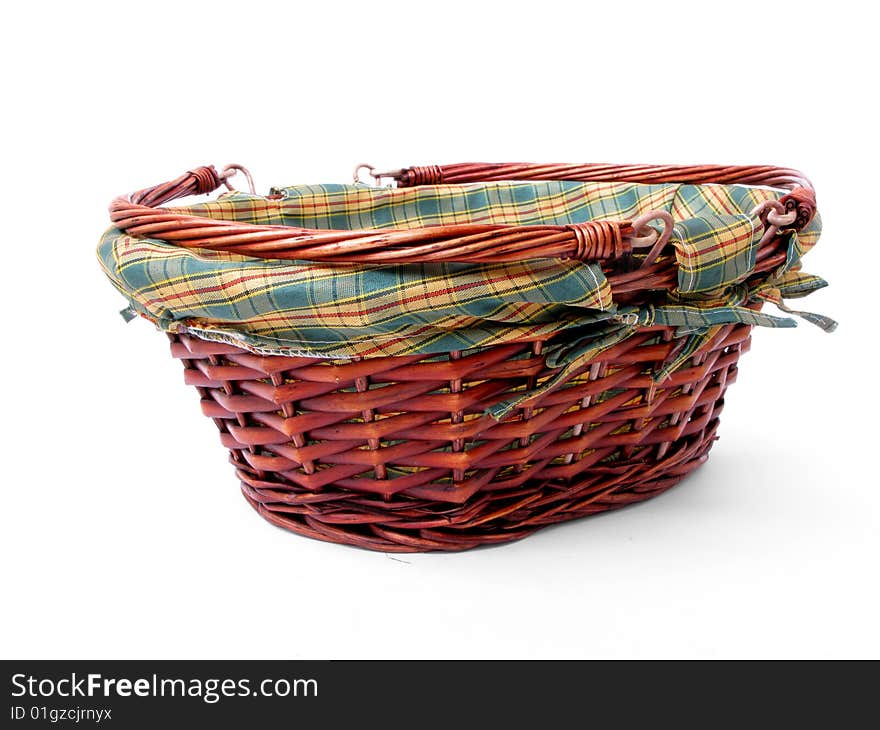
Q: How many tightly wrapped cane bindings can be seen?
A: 4